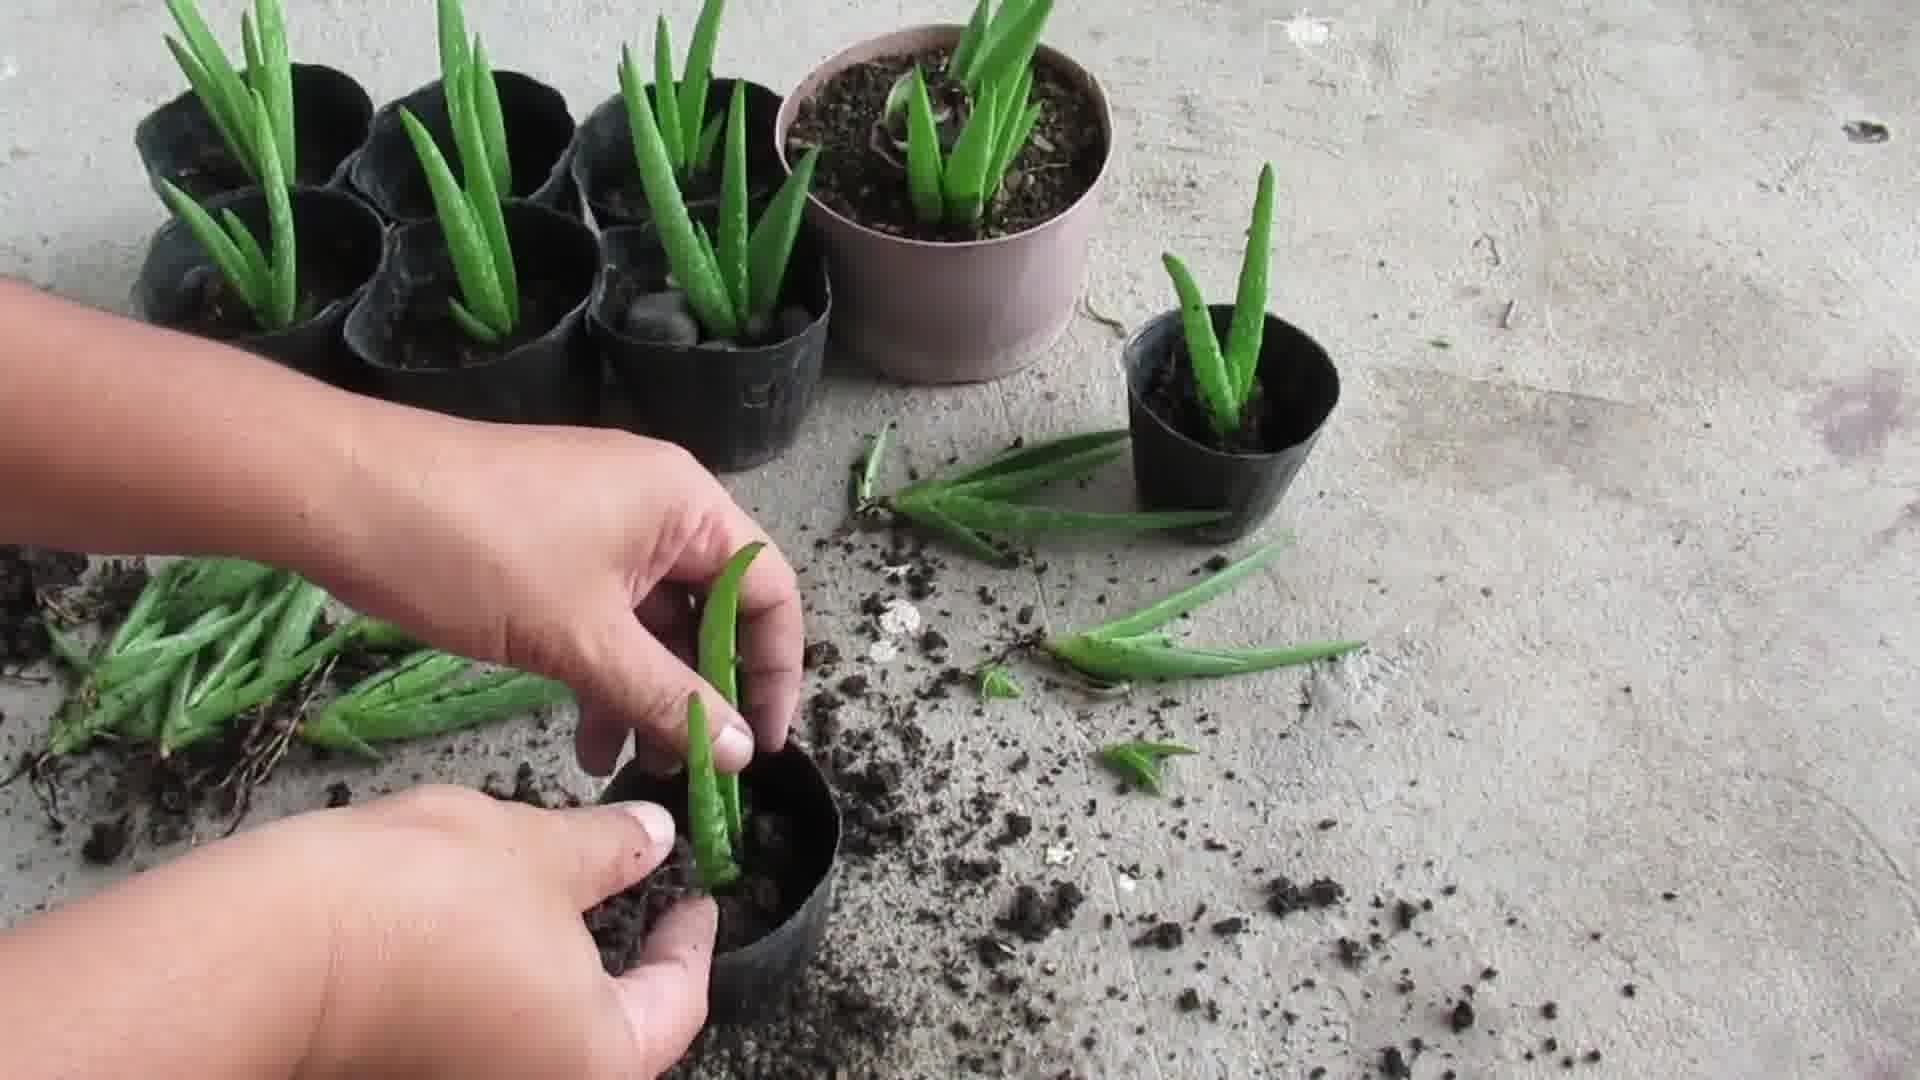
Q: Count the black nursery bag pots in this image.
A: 8